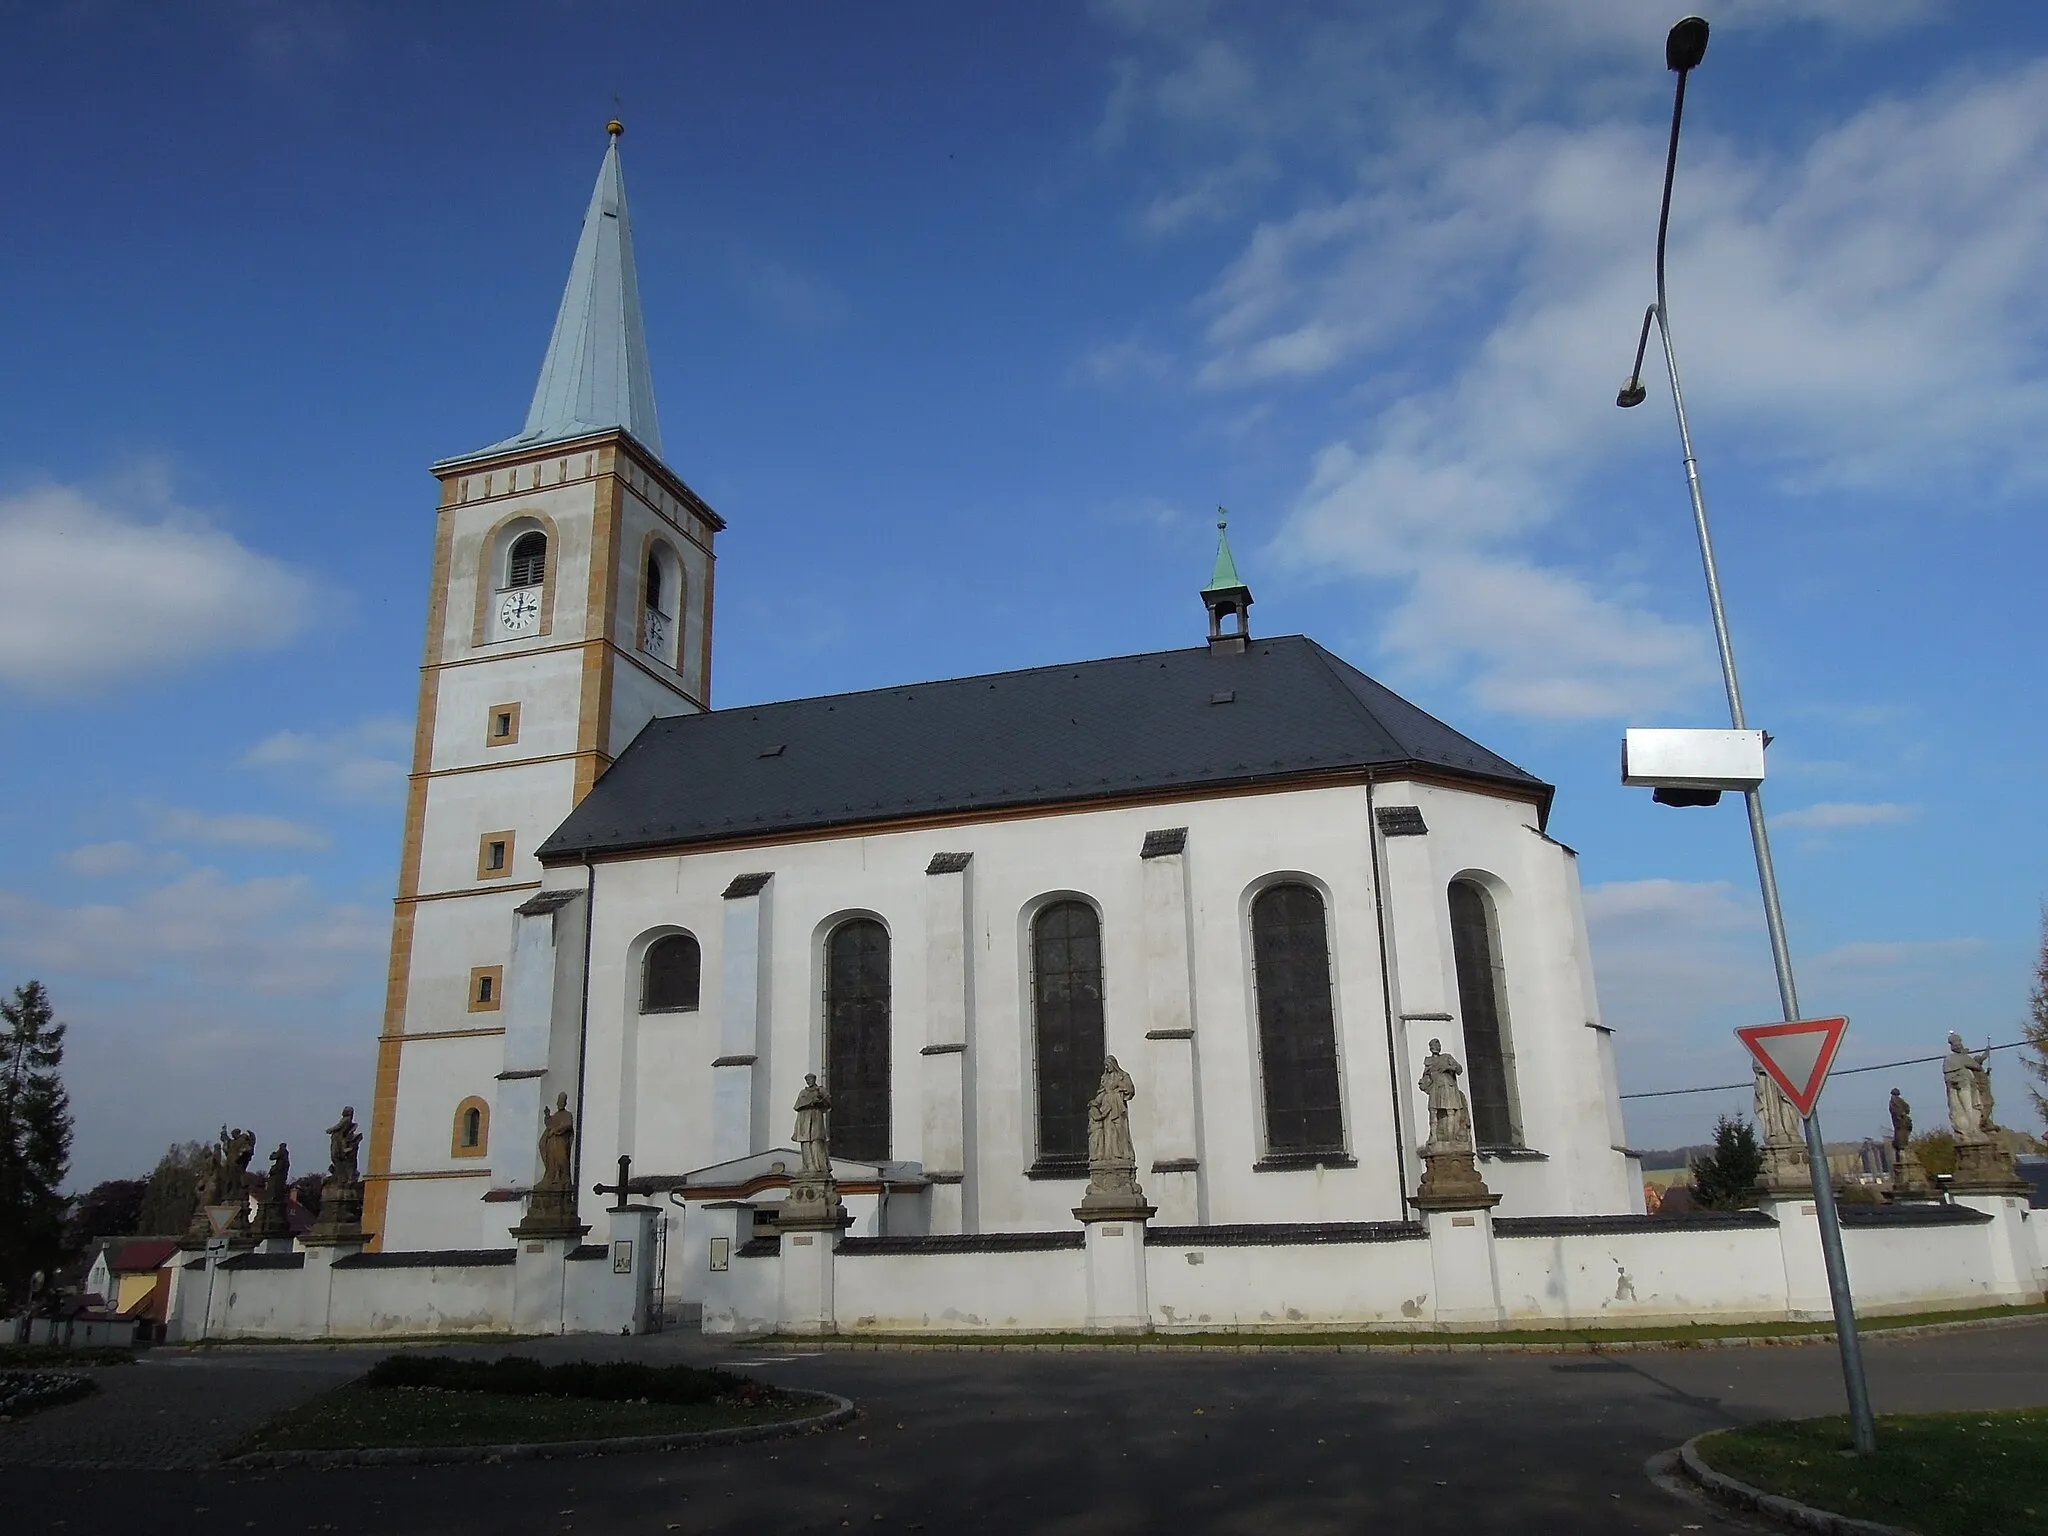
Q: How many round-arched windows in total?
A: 8